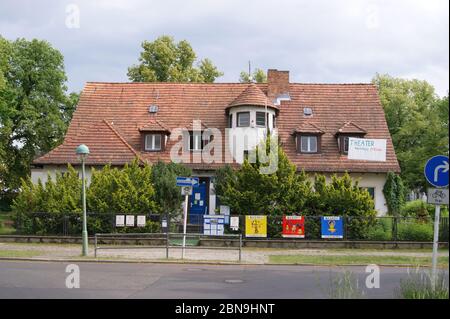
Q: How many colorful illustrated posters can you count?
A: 3